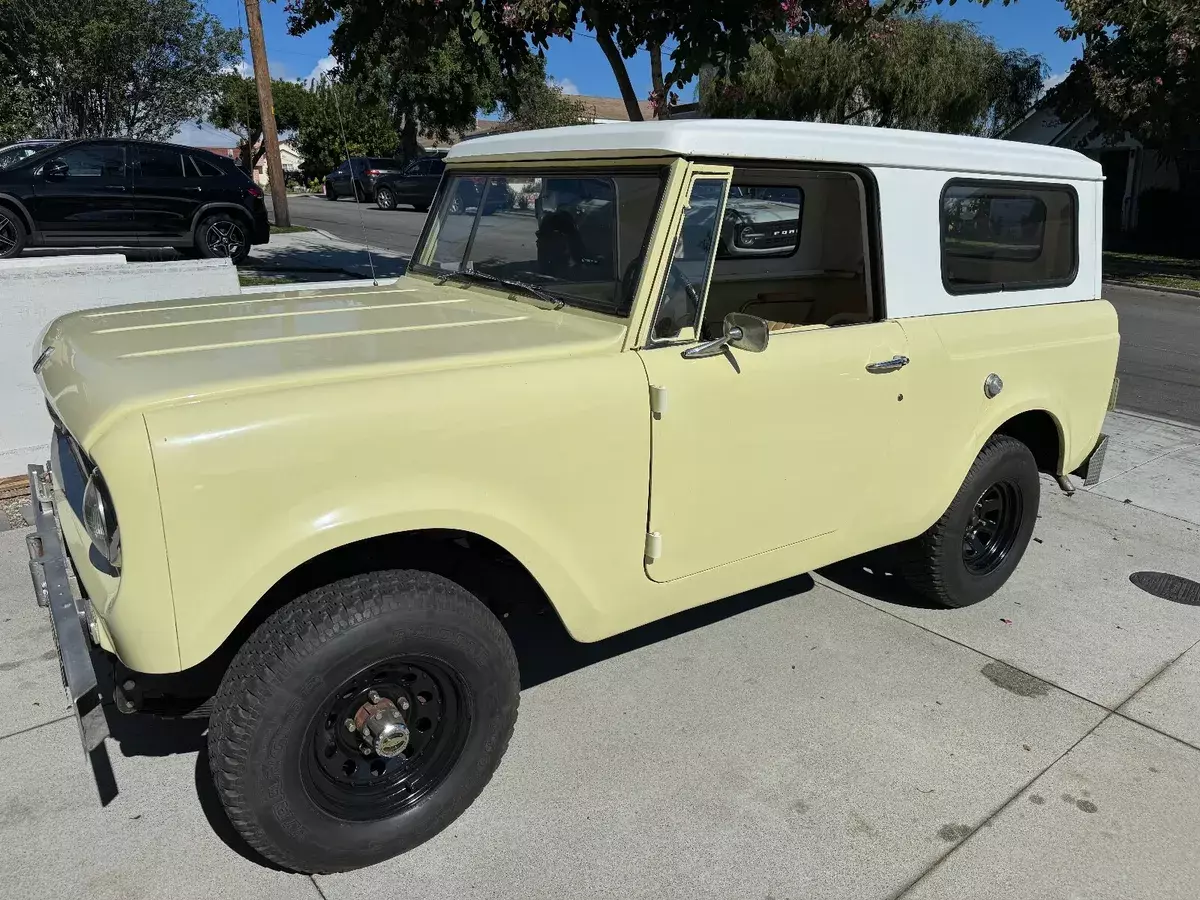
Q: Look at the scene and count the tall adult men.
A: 0